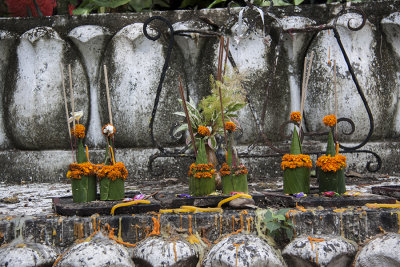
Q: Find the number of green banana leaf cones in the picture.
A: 6